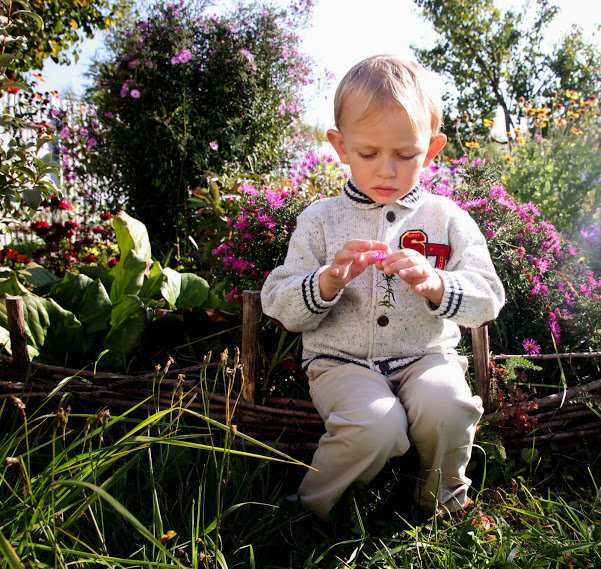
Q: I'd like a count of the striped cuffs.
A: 2